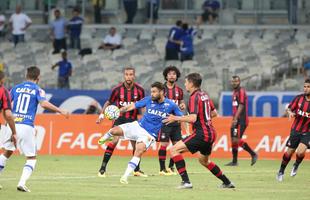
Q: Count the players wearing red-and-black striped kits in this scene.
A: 6